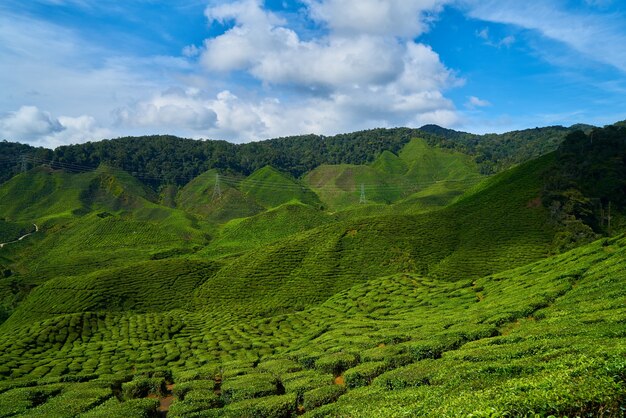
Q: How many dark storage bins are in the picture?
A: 0